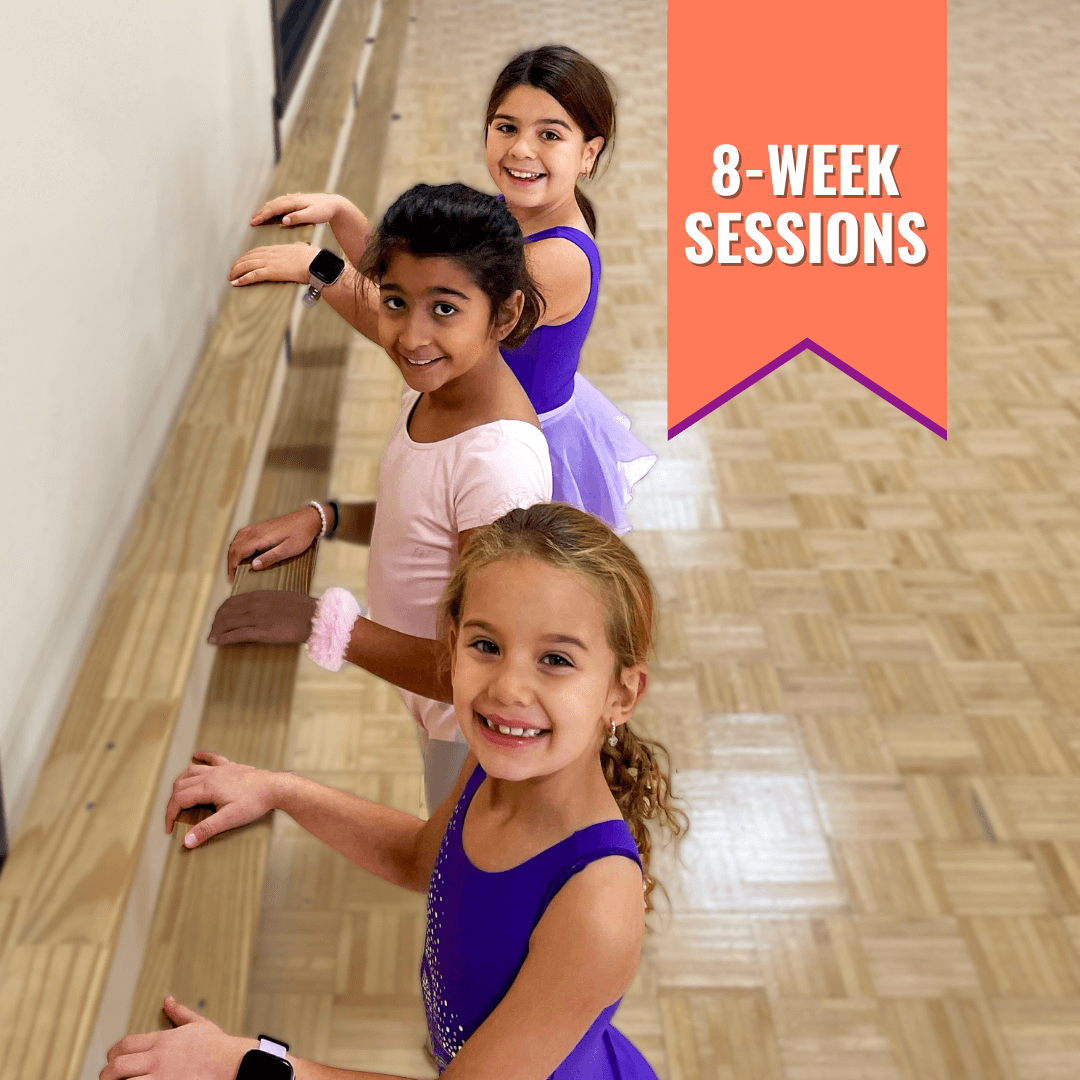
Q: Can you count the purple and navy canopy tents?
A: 0